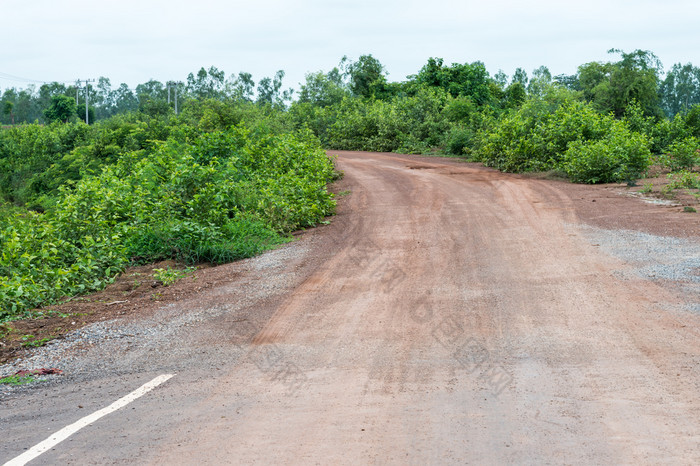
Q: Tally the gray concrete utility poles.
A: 4